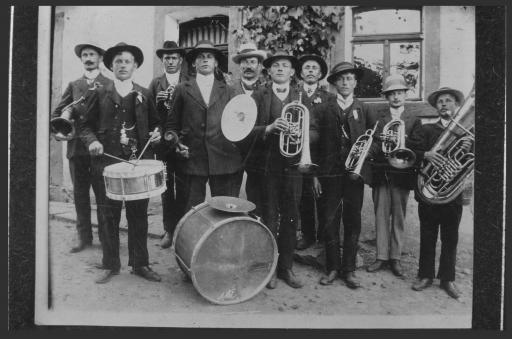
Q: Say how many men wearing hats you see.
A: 10